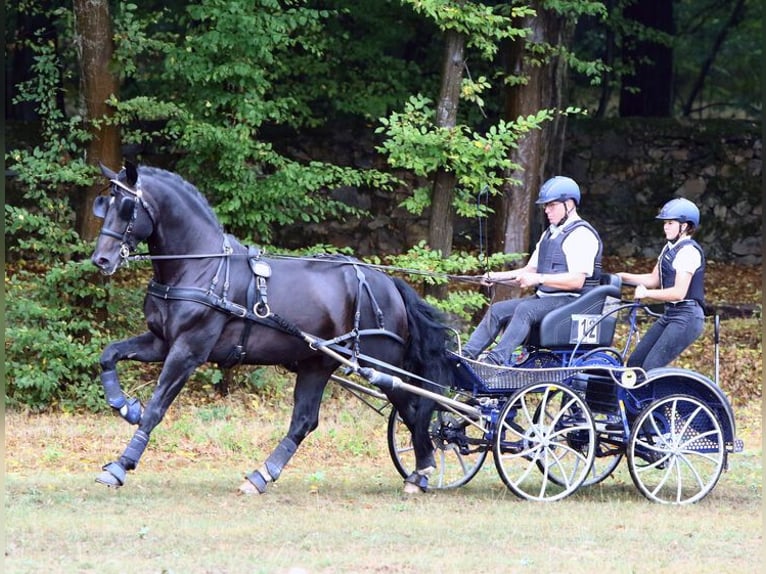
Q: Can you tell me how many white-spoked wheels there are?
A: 4